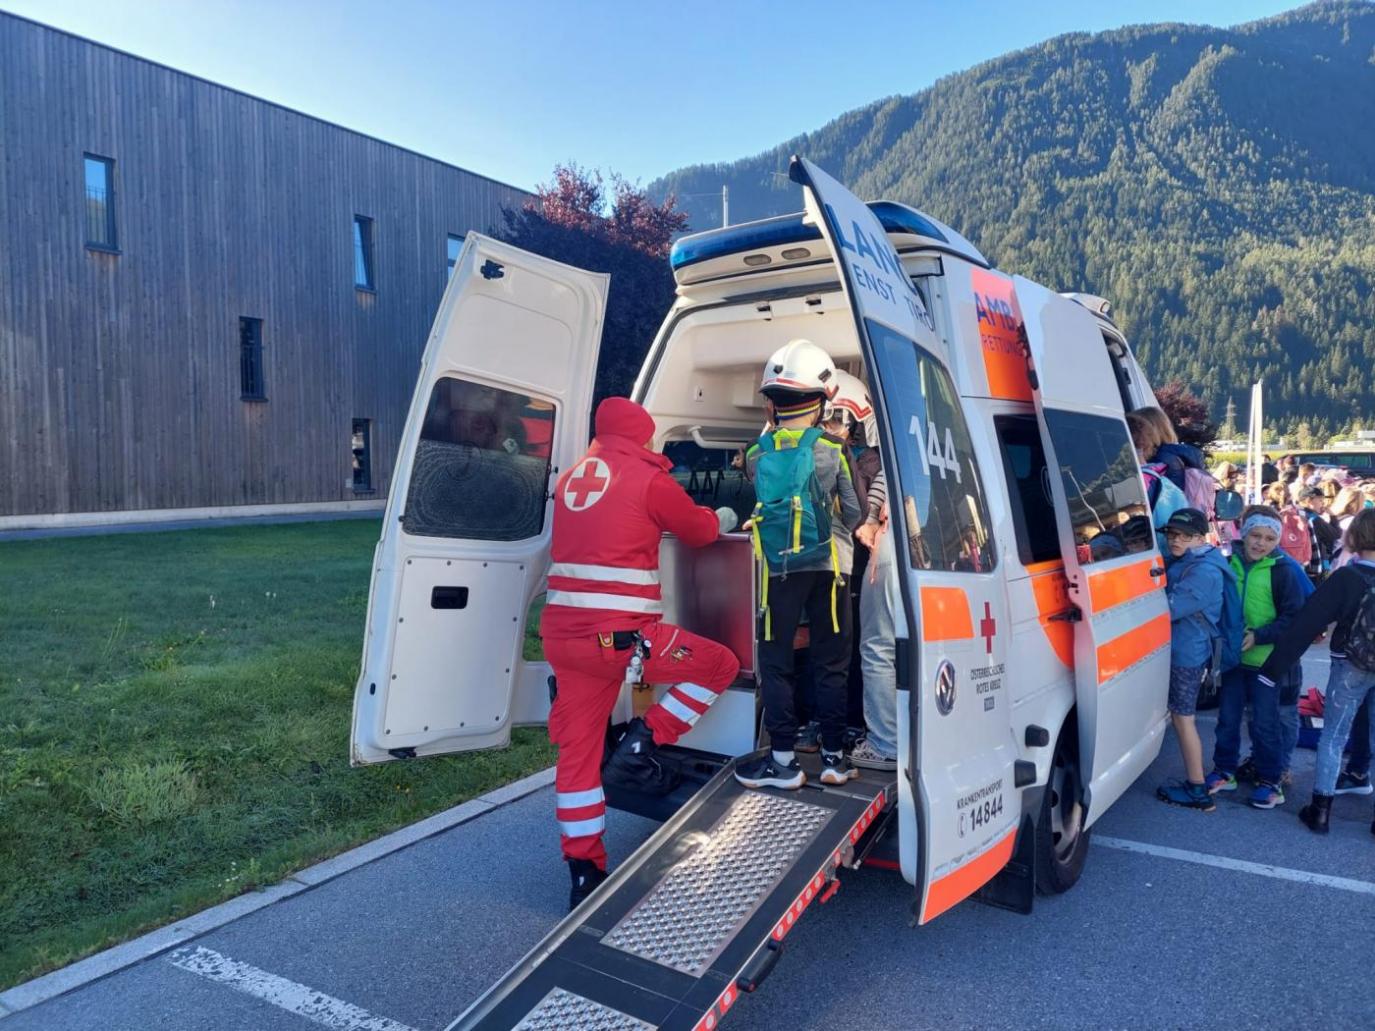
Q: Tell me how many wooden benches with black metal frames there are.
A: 0